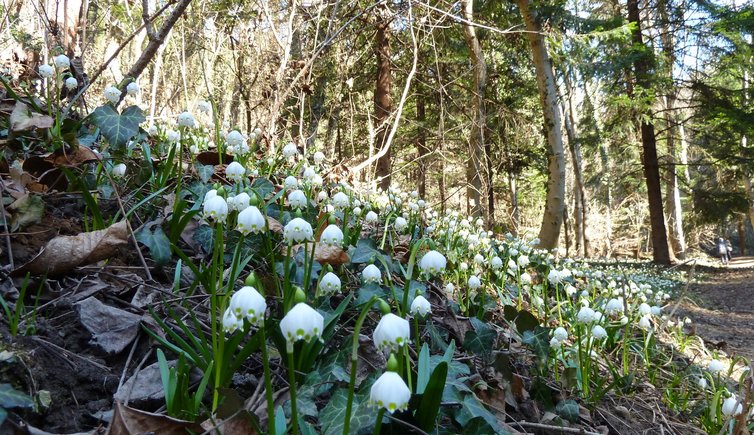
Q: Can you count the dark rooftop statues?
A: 0